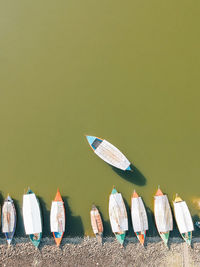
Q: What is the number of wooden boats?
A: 9